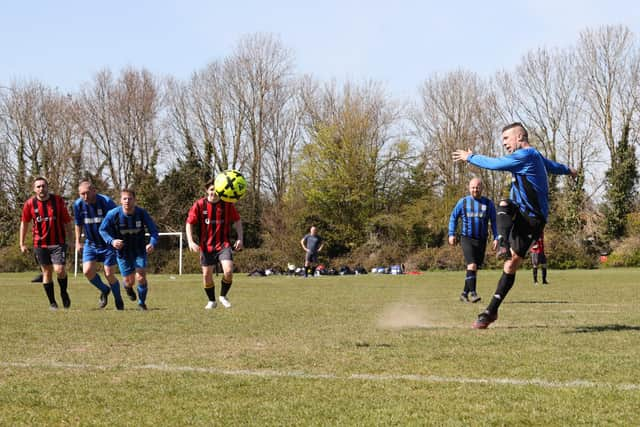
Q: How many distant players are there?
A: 2